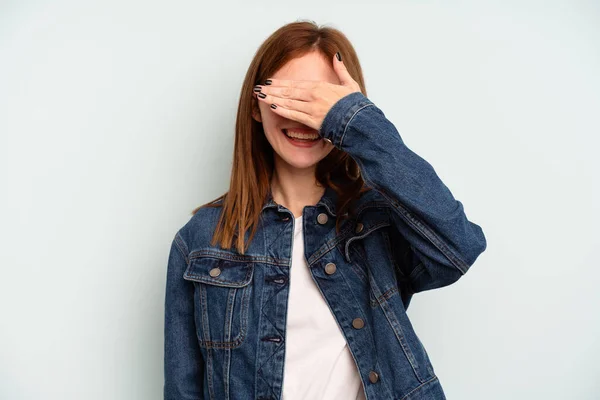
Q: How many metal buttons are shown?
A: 6